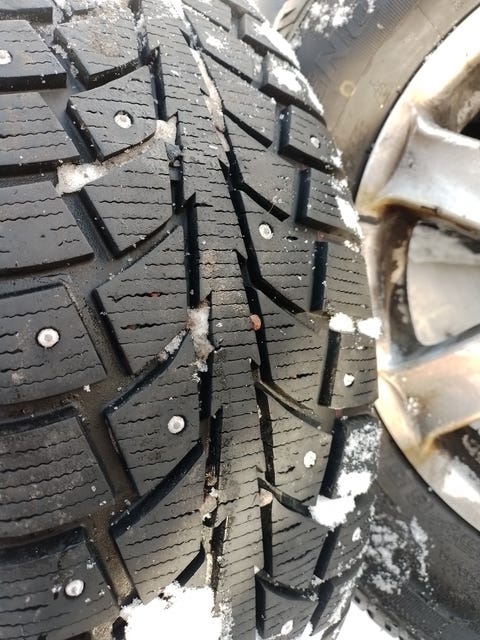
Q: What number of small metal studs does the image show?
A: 11